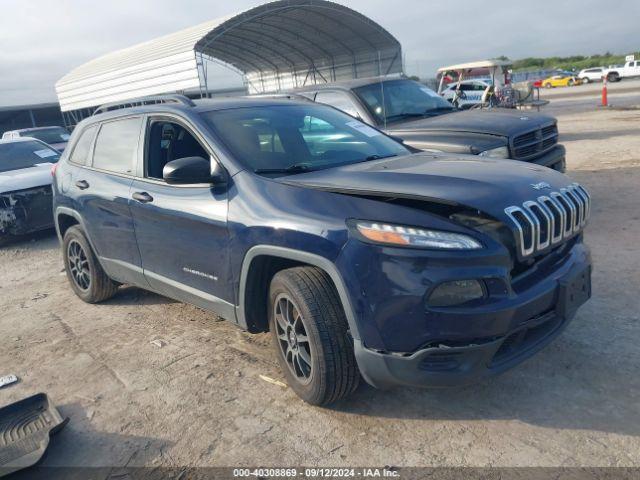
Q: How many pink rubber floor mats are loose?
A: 0